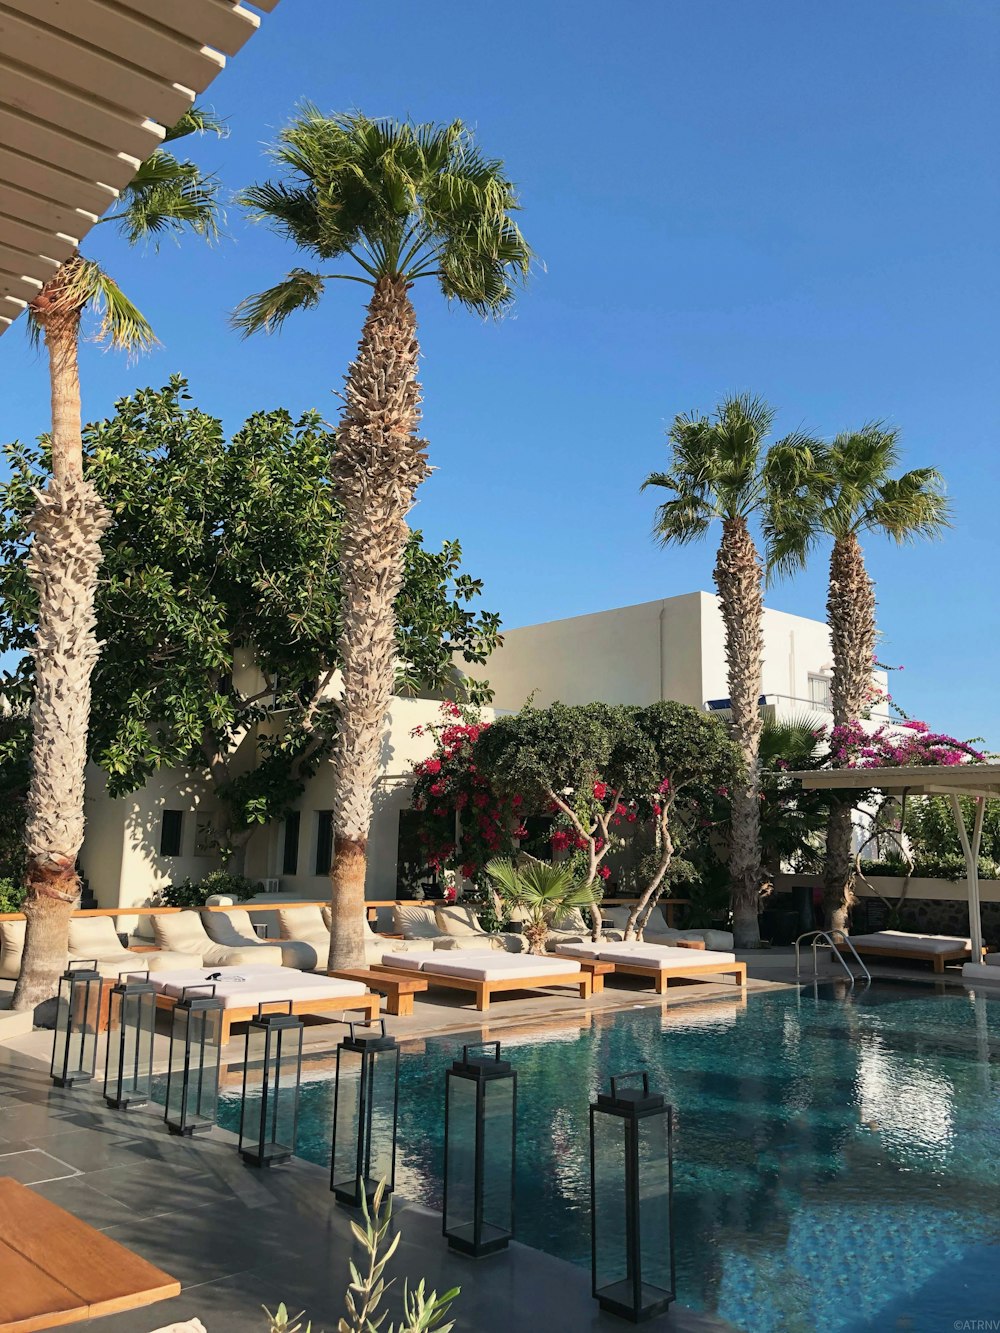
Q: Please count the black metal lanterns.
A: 7